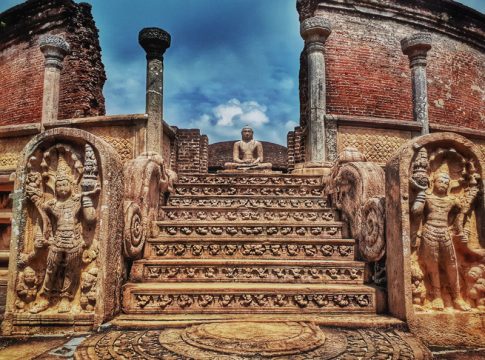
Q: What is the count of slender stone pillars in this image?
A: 4